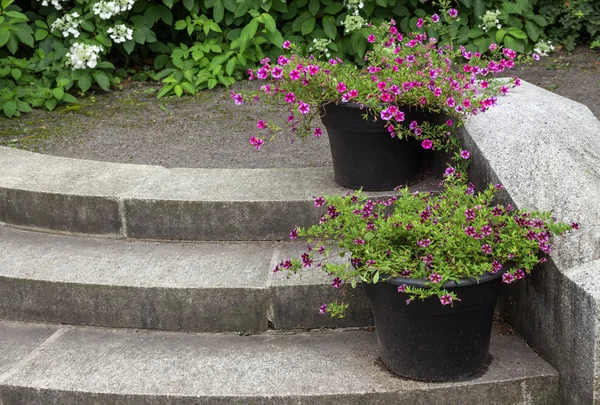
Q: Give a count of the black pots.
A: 2